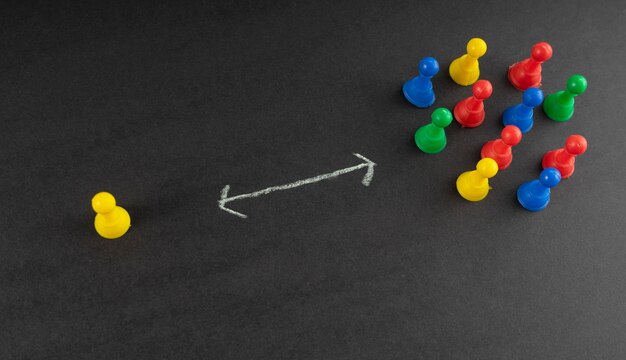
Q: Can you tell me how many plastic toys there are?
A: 12